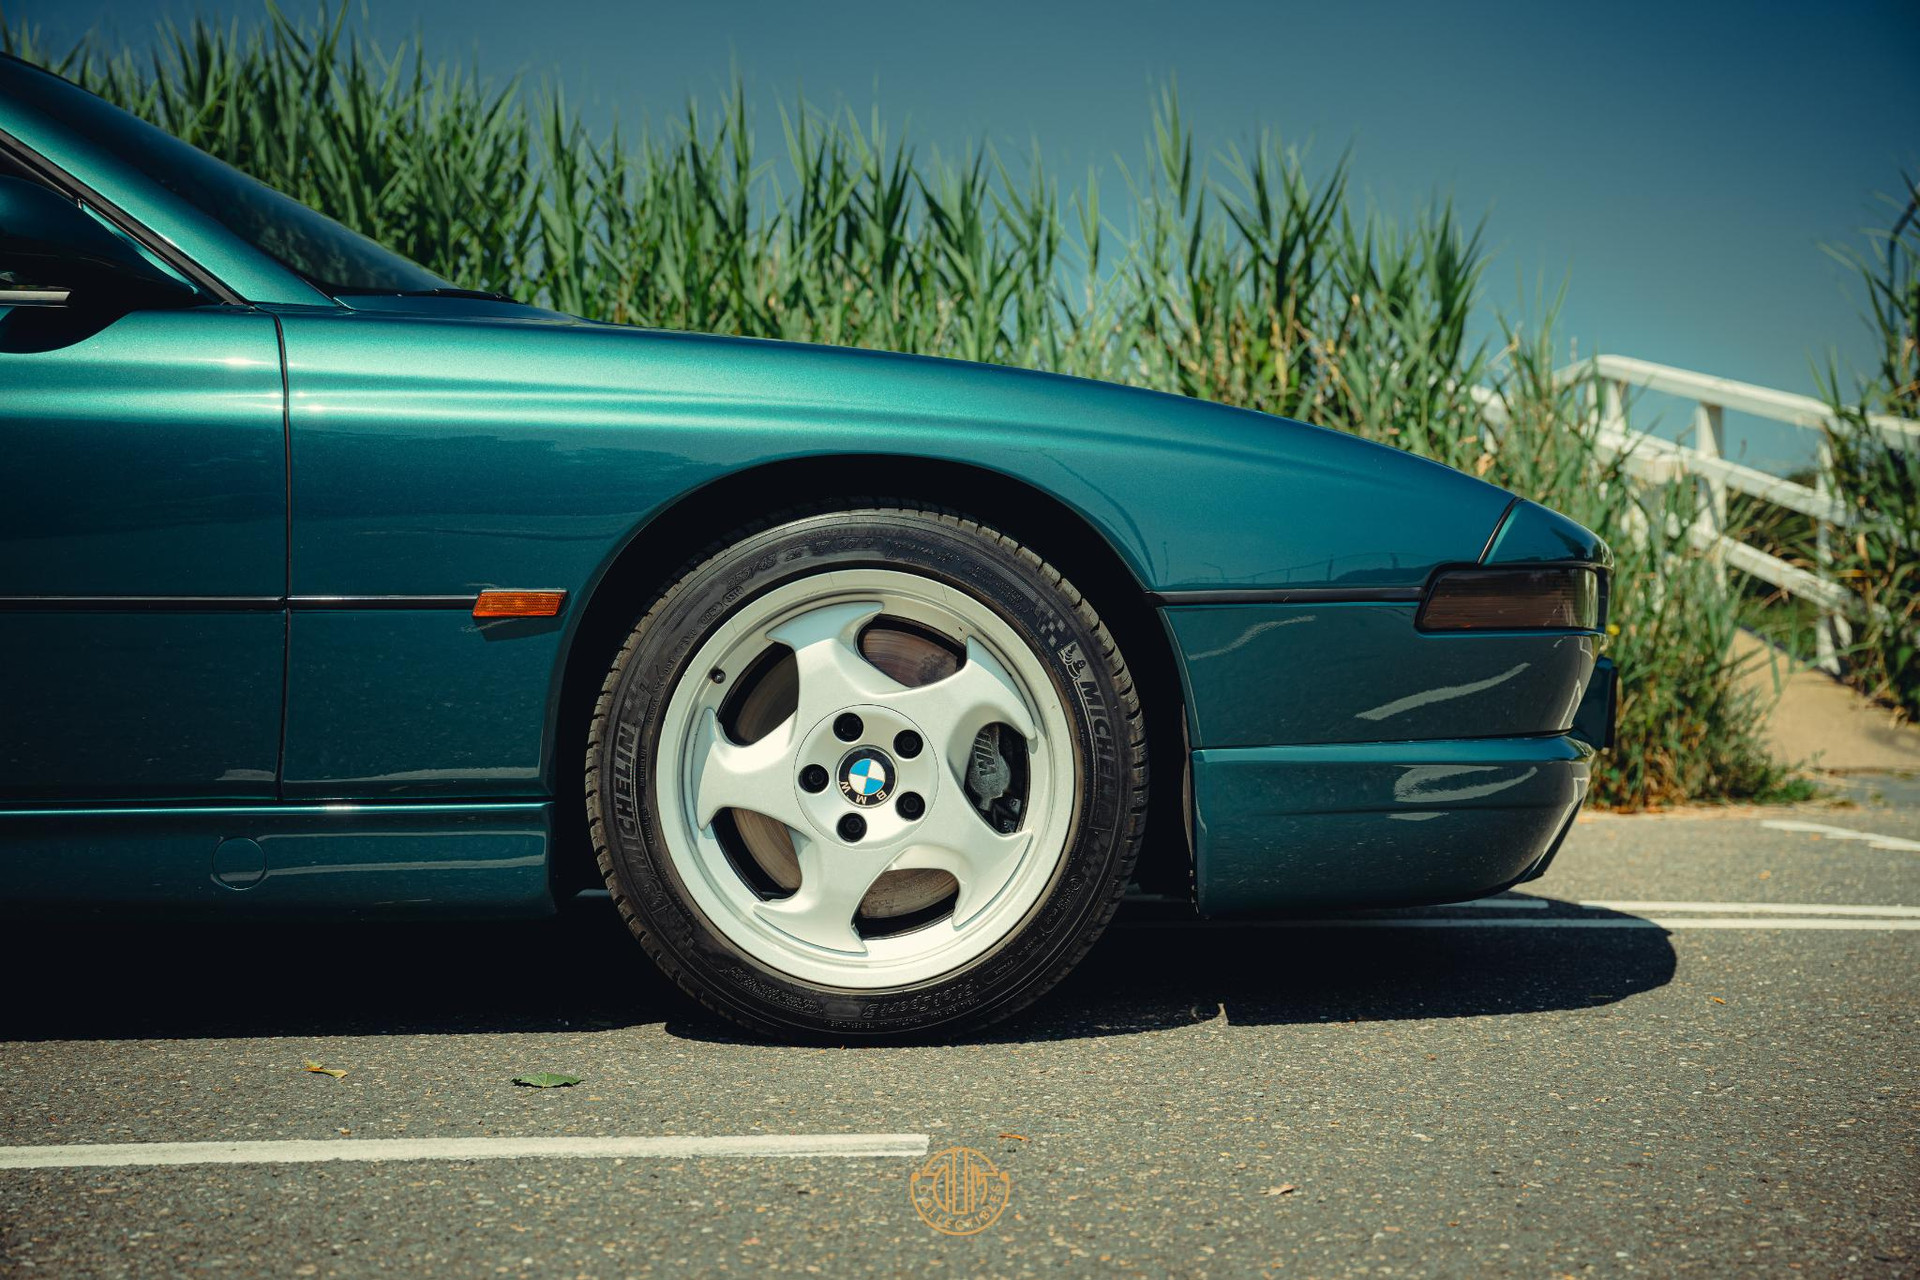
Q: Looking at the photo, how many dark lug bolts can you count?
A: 5